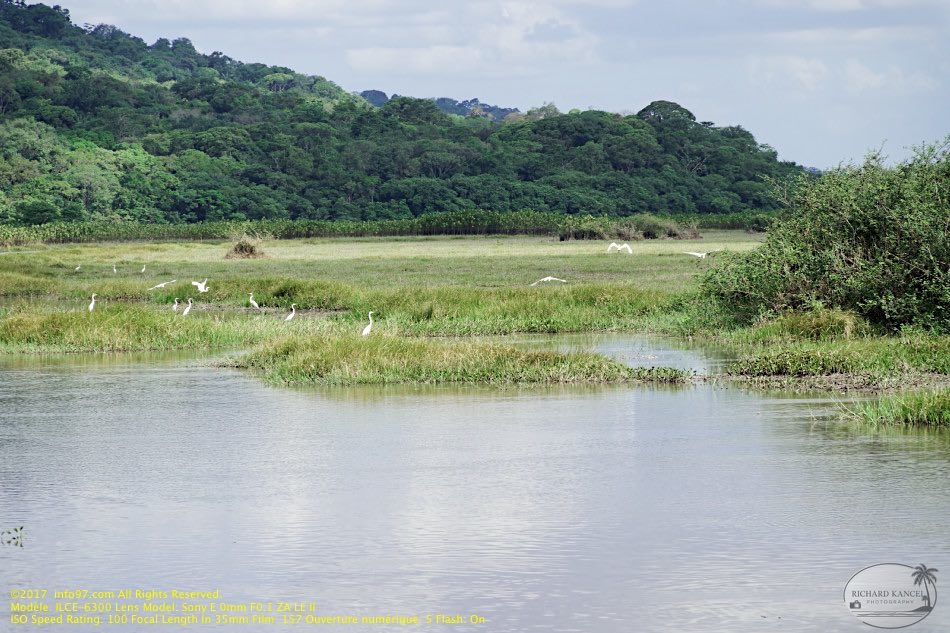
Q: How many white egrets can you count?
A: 14